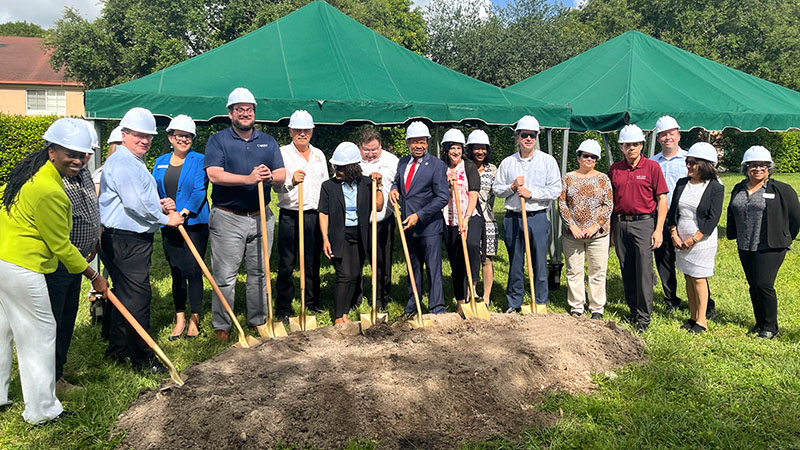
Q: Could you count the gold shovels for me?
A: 8